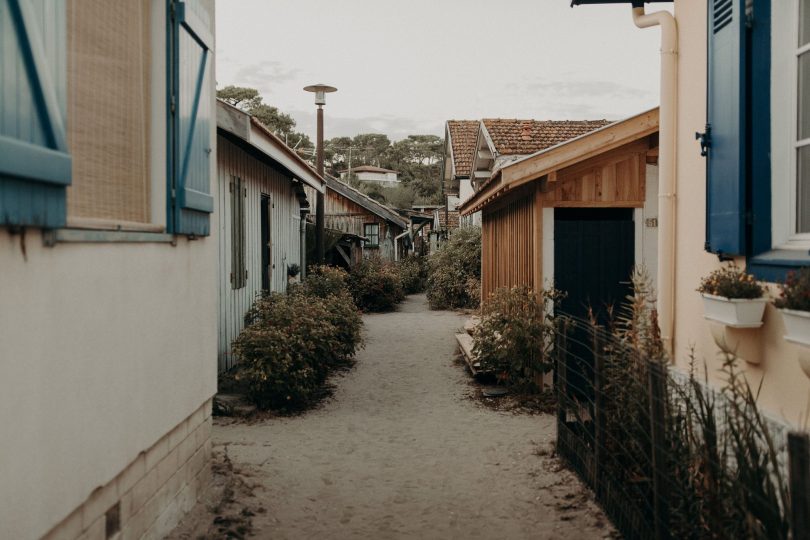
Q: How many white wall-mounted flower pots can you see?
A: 2